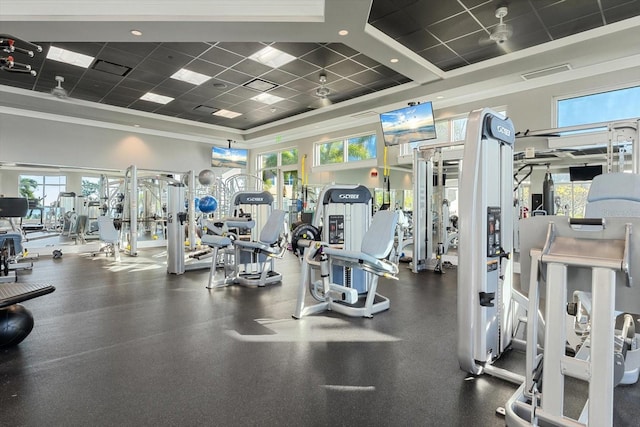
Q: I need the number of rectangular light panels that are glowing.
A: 6